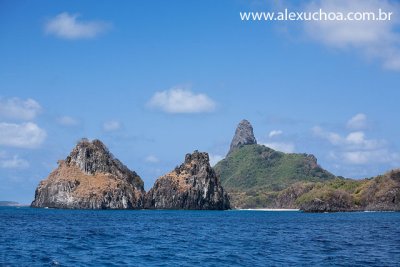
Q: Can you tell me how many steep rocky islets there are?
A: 2